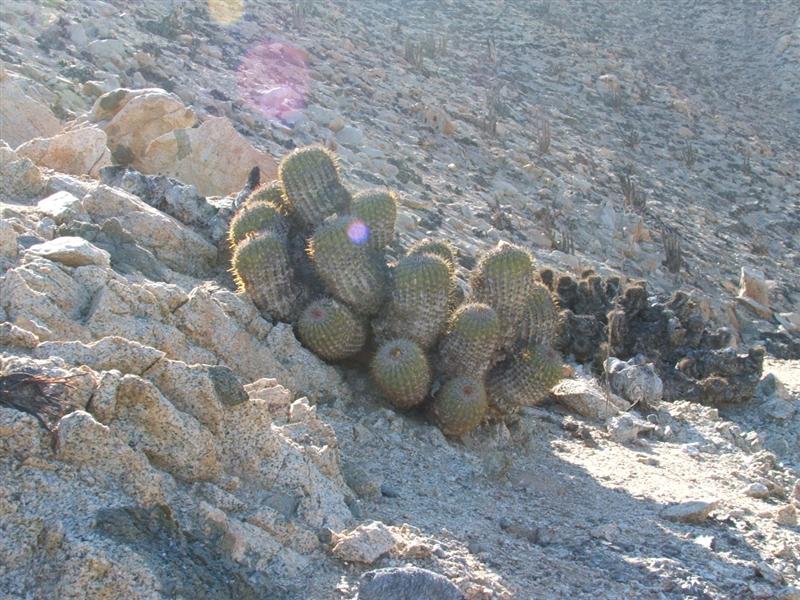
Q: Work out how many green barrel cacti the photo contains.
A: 15